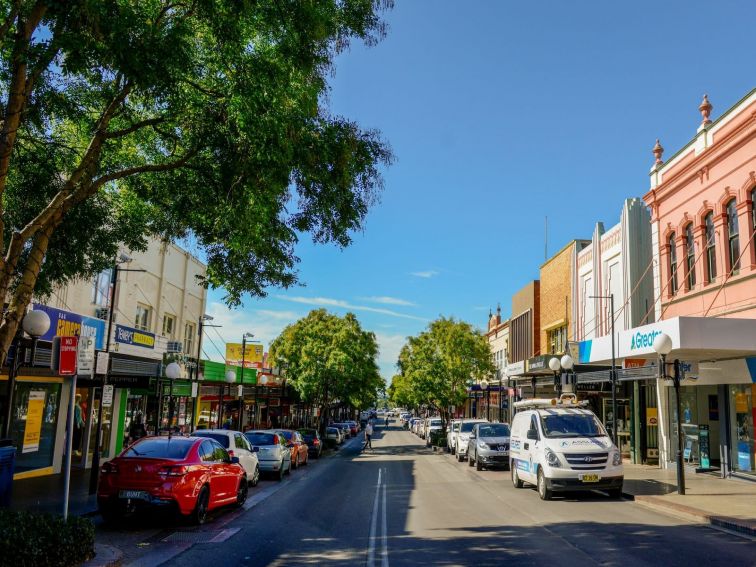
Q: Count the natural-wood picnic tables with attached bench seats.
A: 0